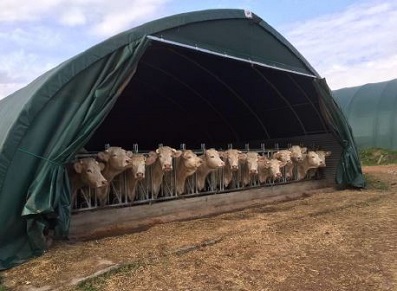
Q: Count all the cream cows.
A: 13